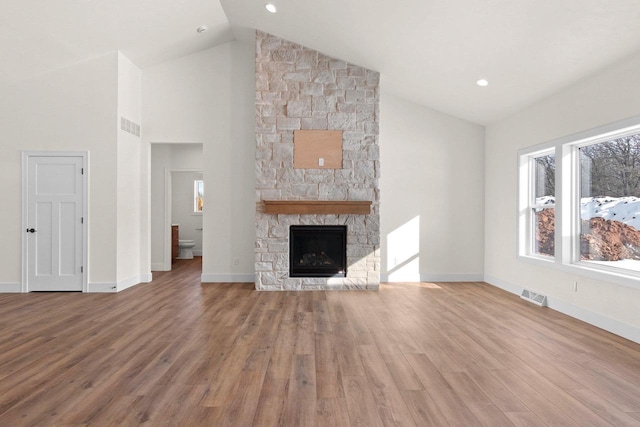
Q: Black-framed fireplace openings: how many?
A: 1